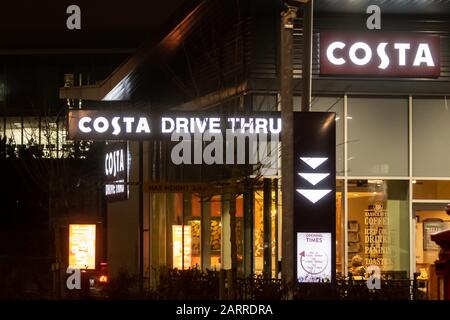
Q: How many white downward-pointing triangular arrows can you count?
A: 3